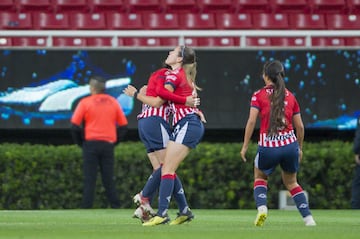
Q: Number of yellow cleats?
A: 3